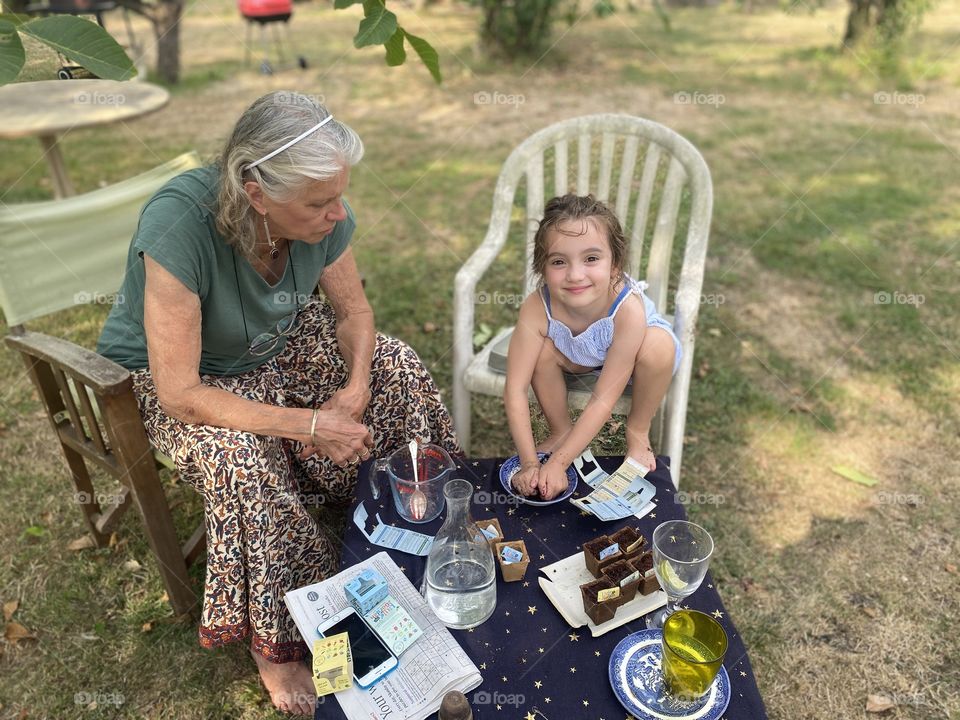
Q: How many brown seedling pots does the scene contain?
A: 7